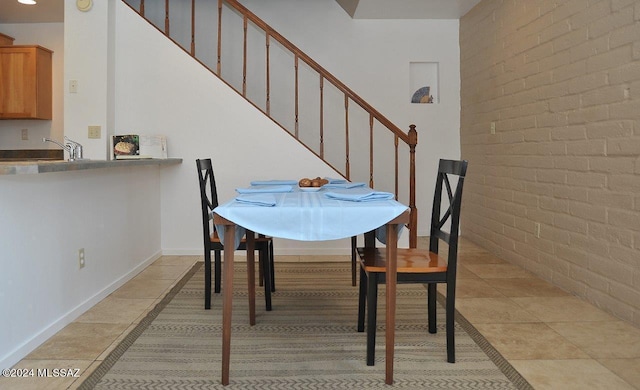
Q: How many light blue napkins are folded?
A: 6